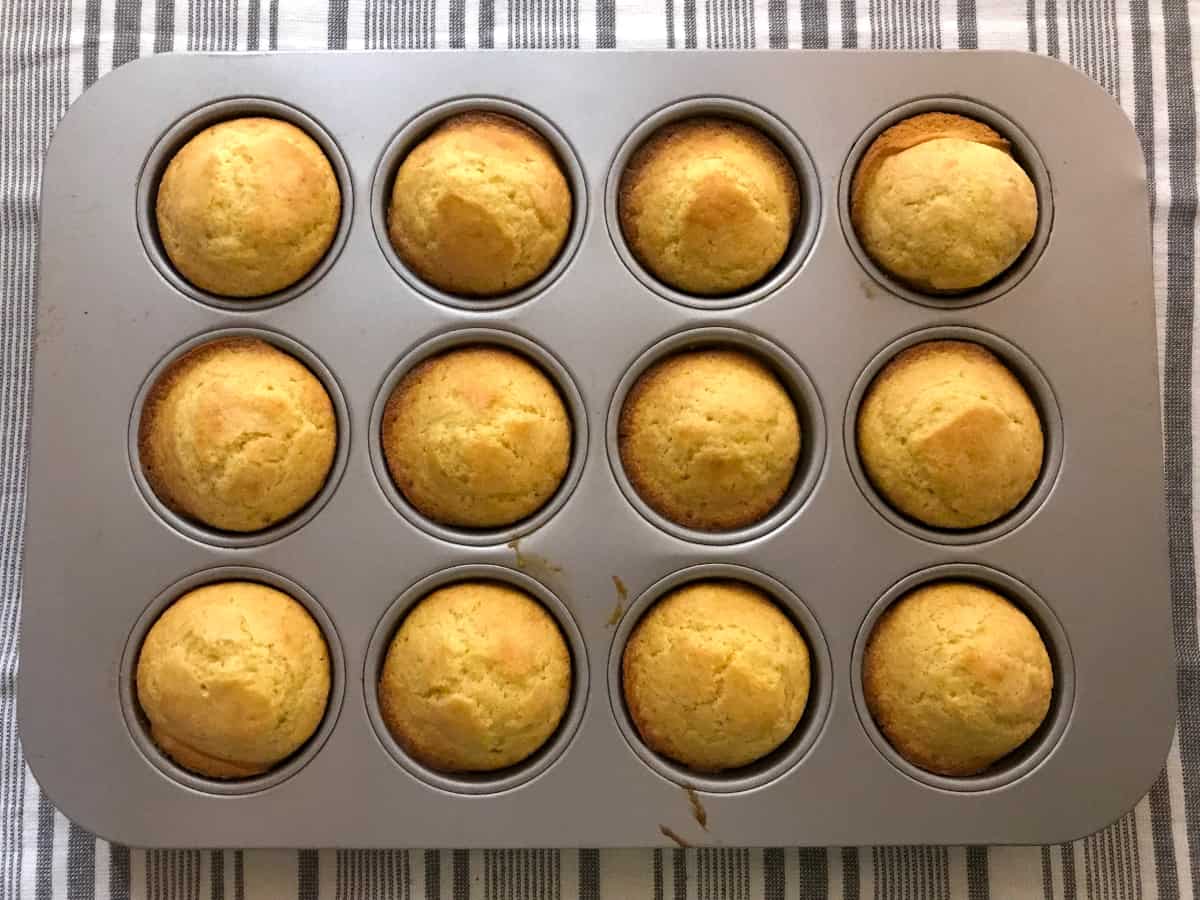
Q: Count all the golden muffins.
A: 12